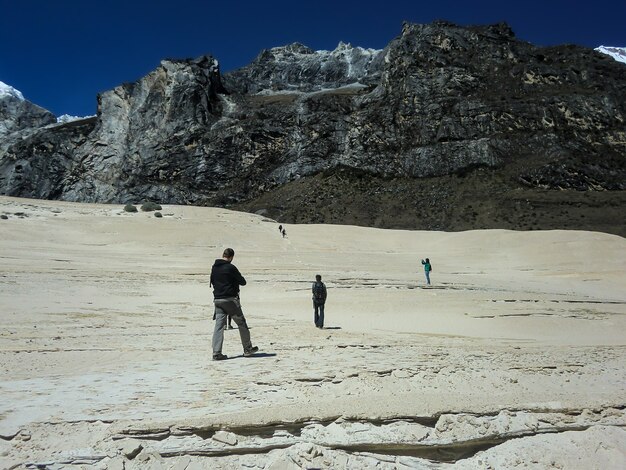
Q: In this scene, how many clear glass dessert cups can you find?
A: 0